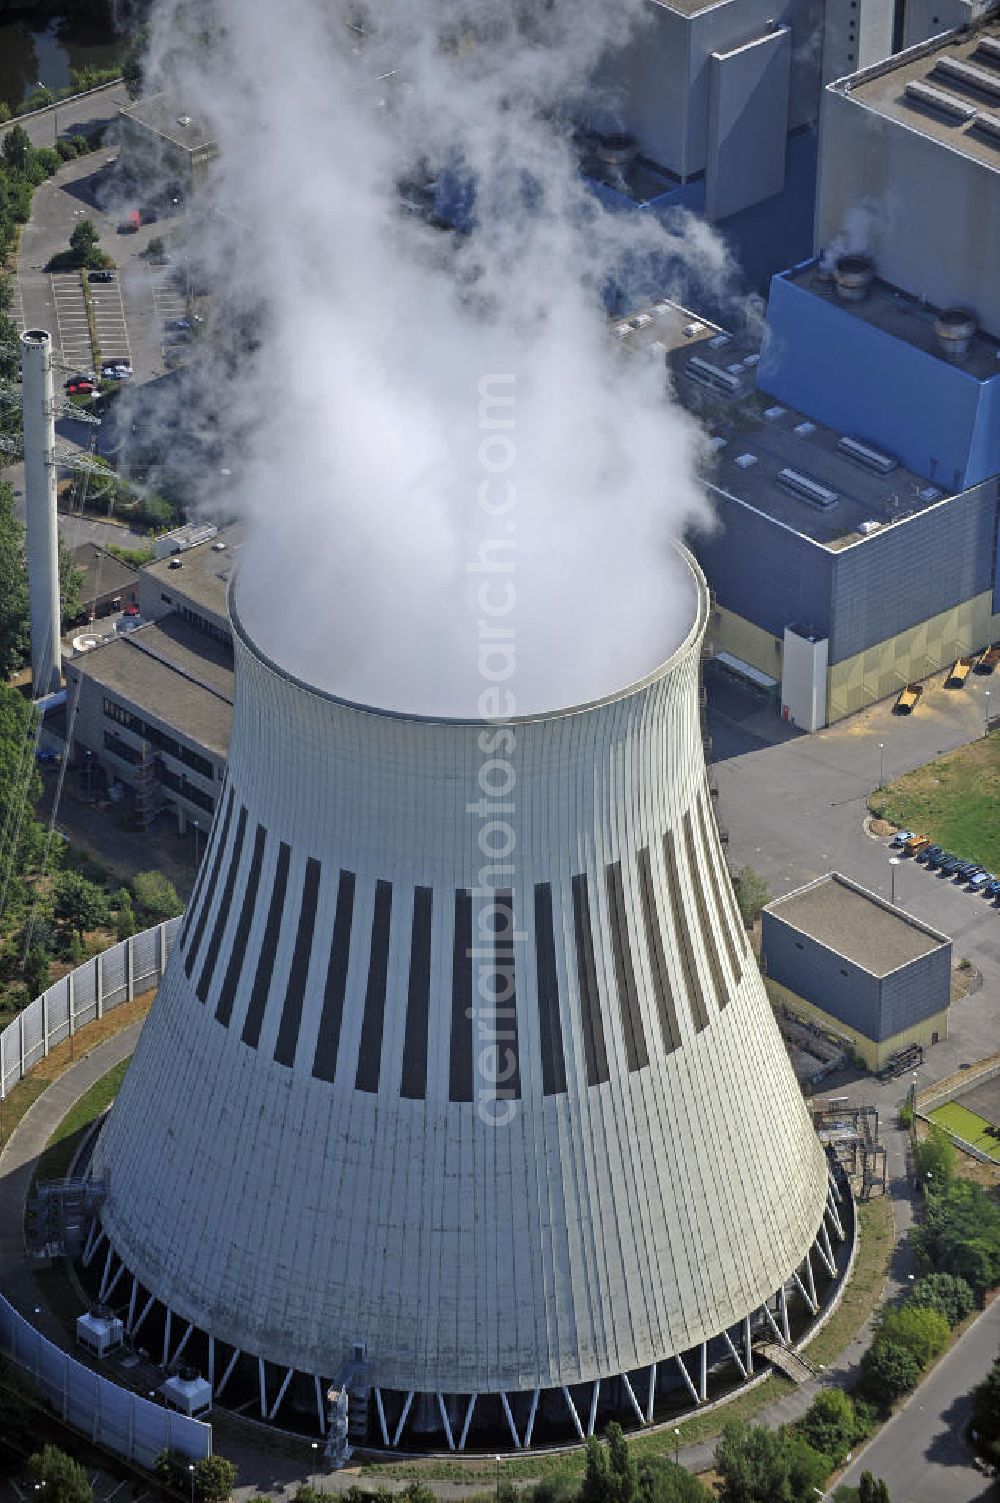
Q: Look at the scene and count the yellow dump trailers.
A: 3